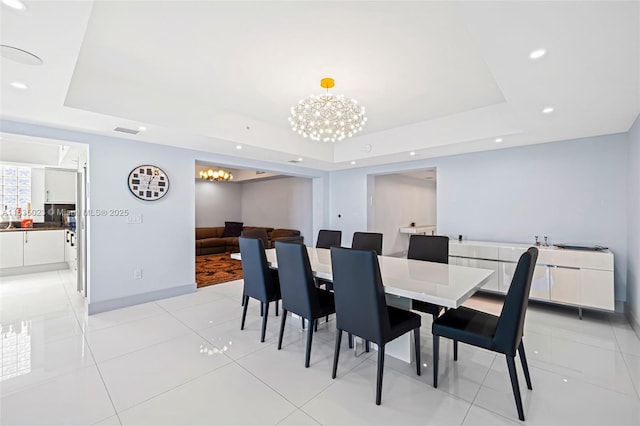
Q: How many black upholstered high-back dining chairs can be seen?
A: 8